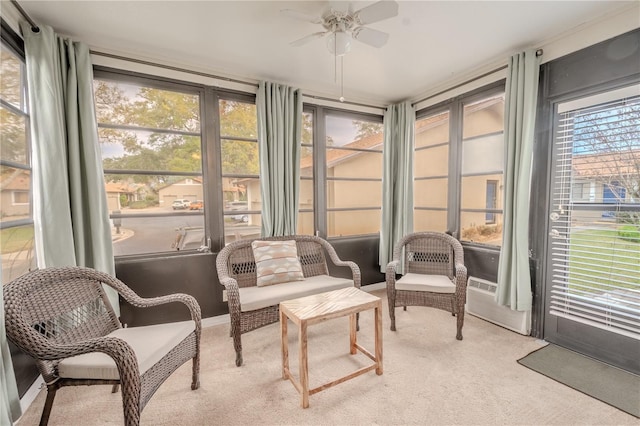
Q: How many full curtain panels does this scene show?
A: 4